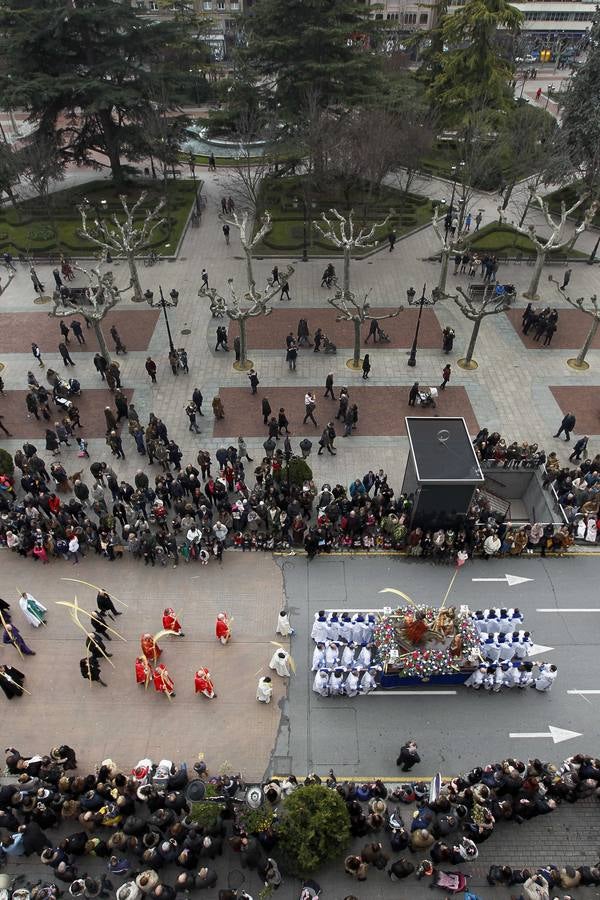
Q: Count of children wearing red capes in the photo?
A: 6